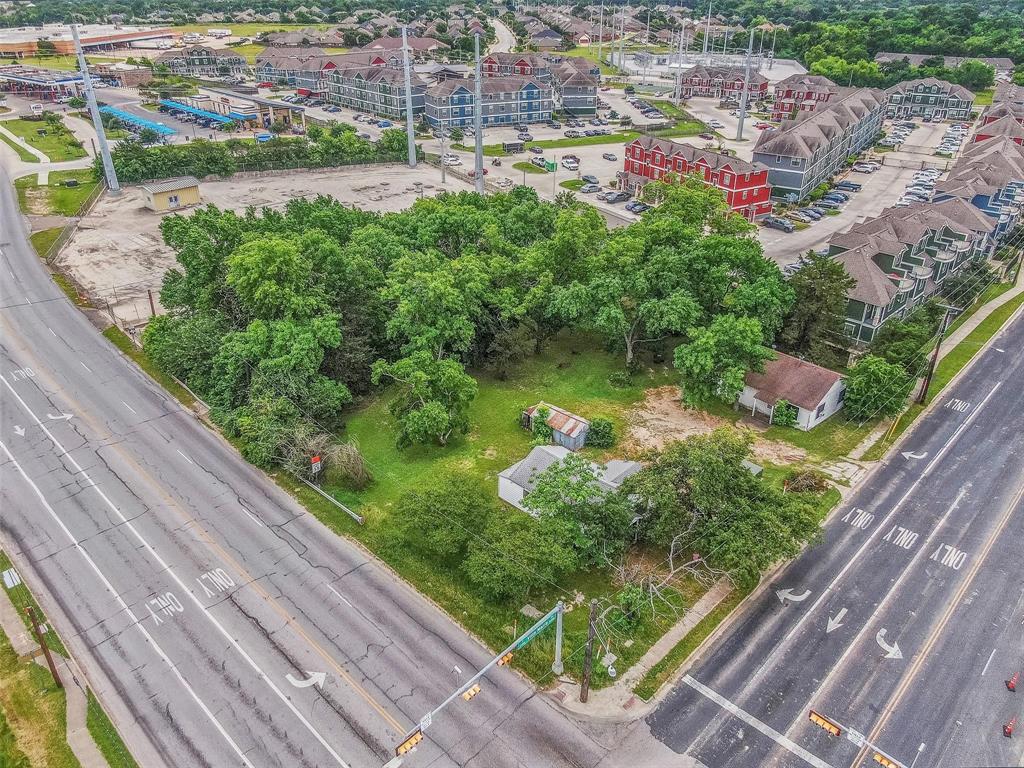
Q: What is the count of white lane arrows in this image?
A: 7